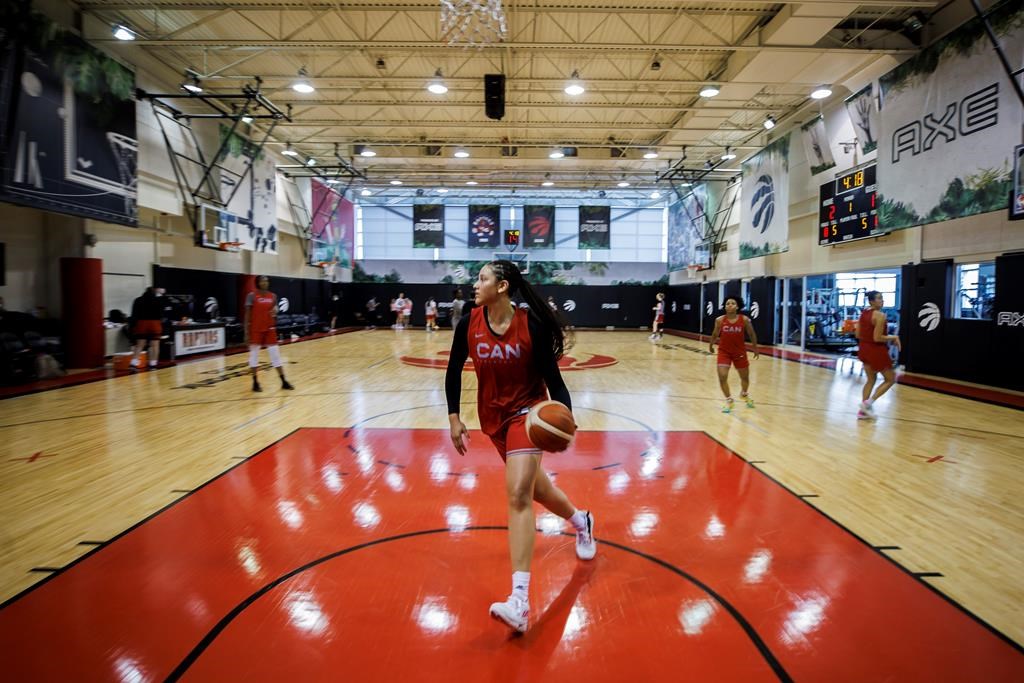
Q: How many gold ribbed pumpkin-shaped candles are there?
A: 0